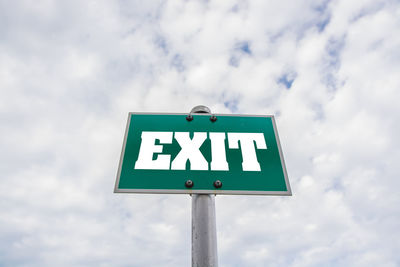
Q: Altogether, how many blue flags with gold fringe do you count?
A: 0